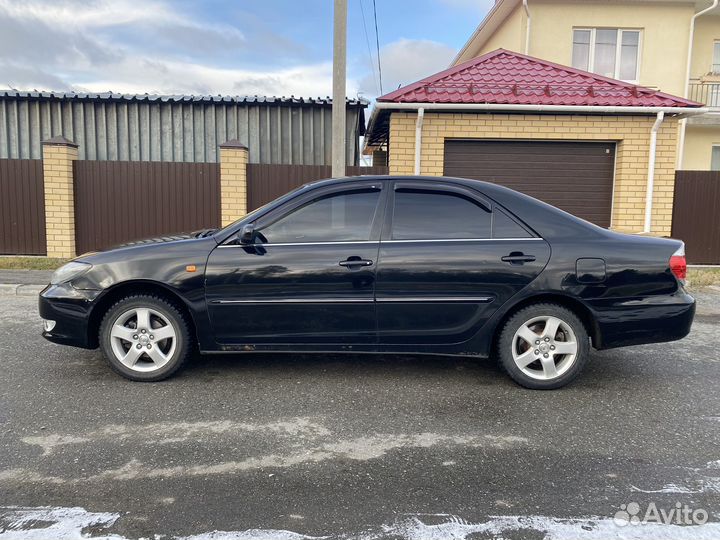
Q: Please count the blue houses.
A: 0